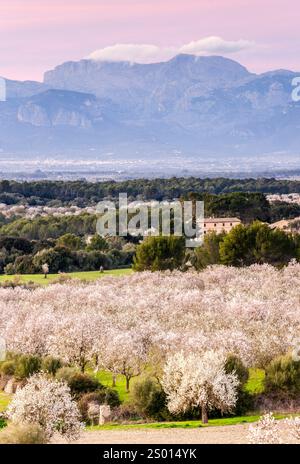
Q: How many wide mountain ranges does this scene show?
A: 1